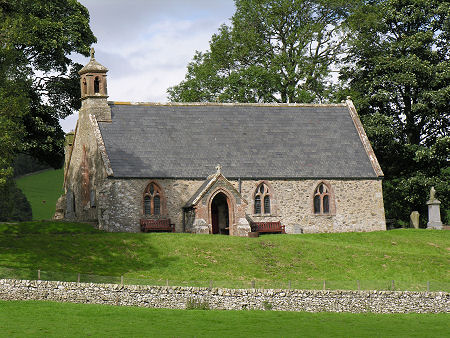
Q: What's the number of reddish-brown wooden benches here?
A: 2